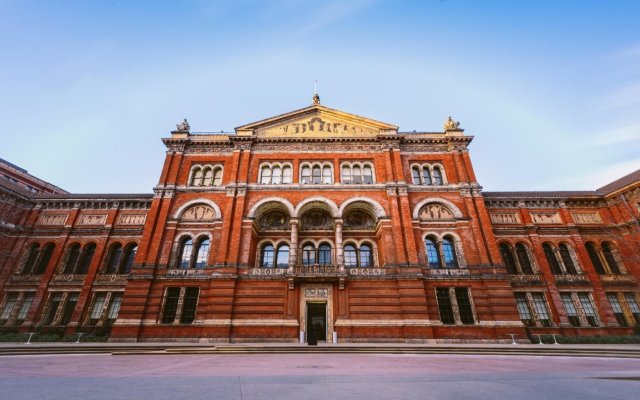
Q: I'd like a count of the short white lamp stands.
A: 5